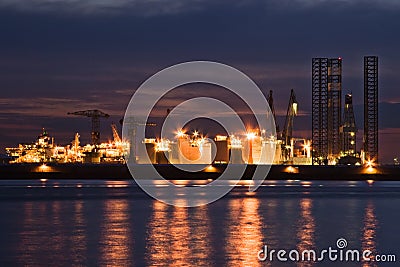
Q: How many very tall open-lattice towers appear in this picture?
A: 3